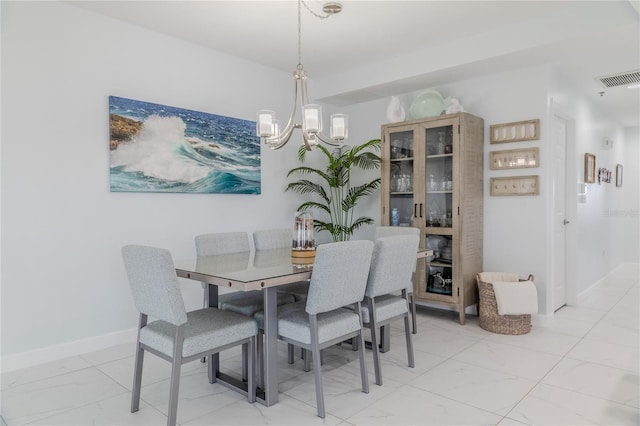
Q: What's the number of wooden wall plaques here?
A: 3